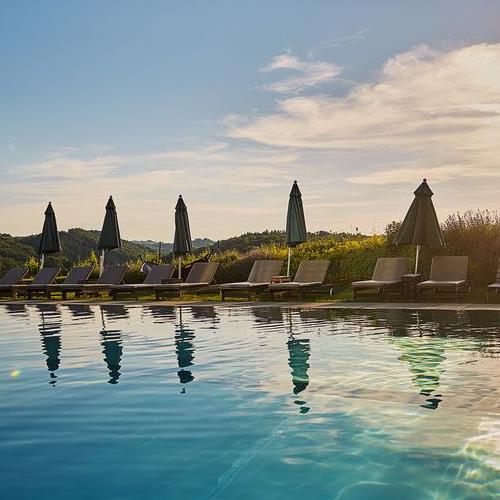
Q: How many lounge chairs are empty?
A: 11